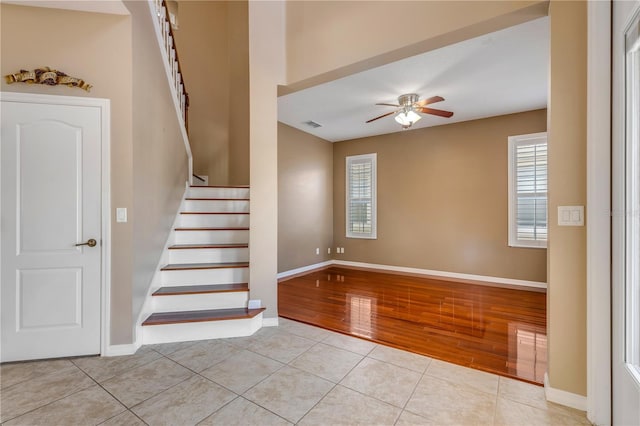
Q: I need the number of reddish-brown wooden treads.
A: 8